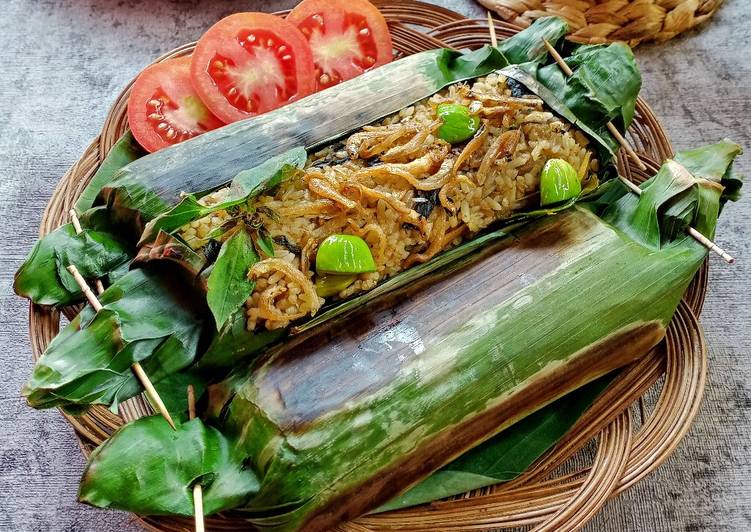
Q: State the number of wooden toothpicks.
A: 6